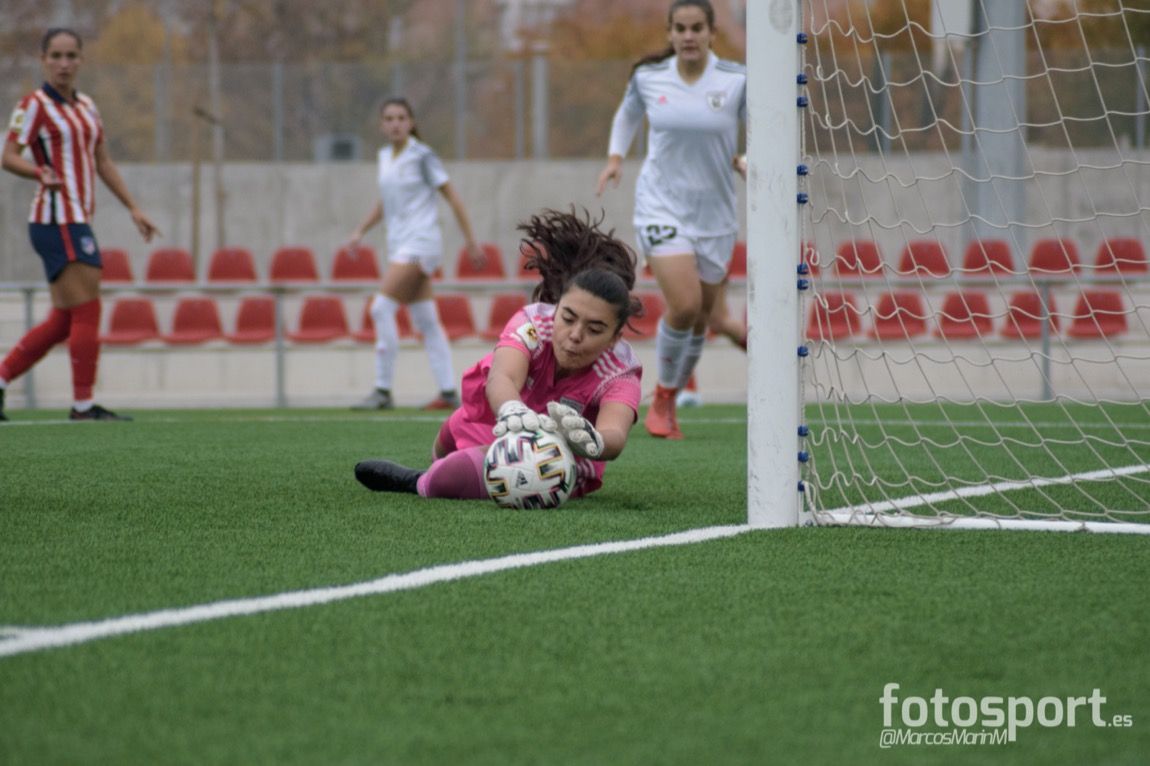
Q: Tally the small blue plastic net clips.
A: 11